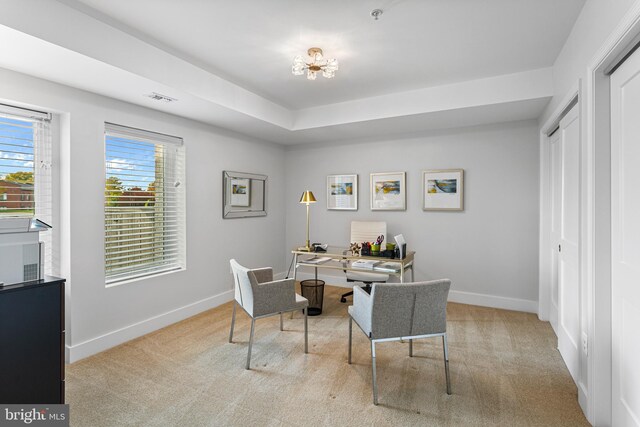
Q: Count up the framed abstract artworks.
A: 3